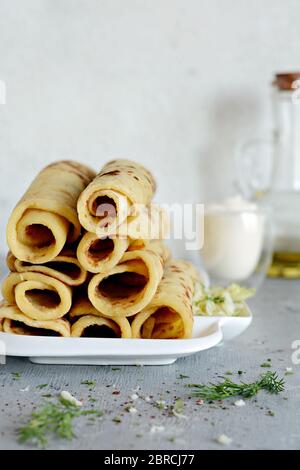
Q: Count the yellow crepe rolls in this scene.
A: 9